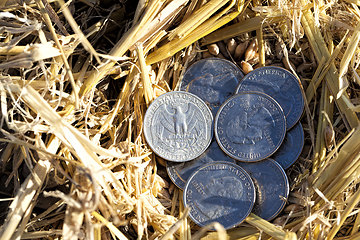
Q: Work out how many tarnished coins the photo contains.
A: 7